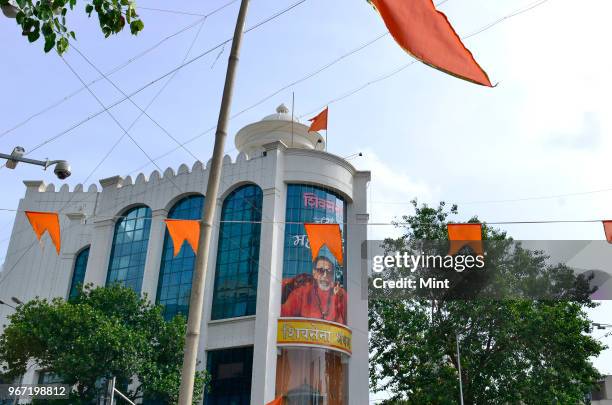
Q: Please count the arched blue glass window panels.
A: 4